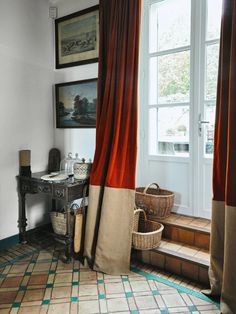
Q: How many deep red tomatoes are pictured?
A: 0